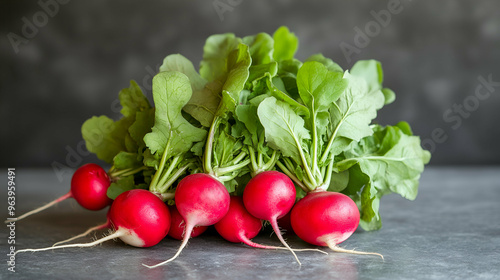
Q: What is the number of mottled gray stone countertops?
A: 1